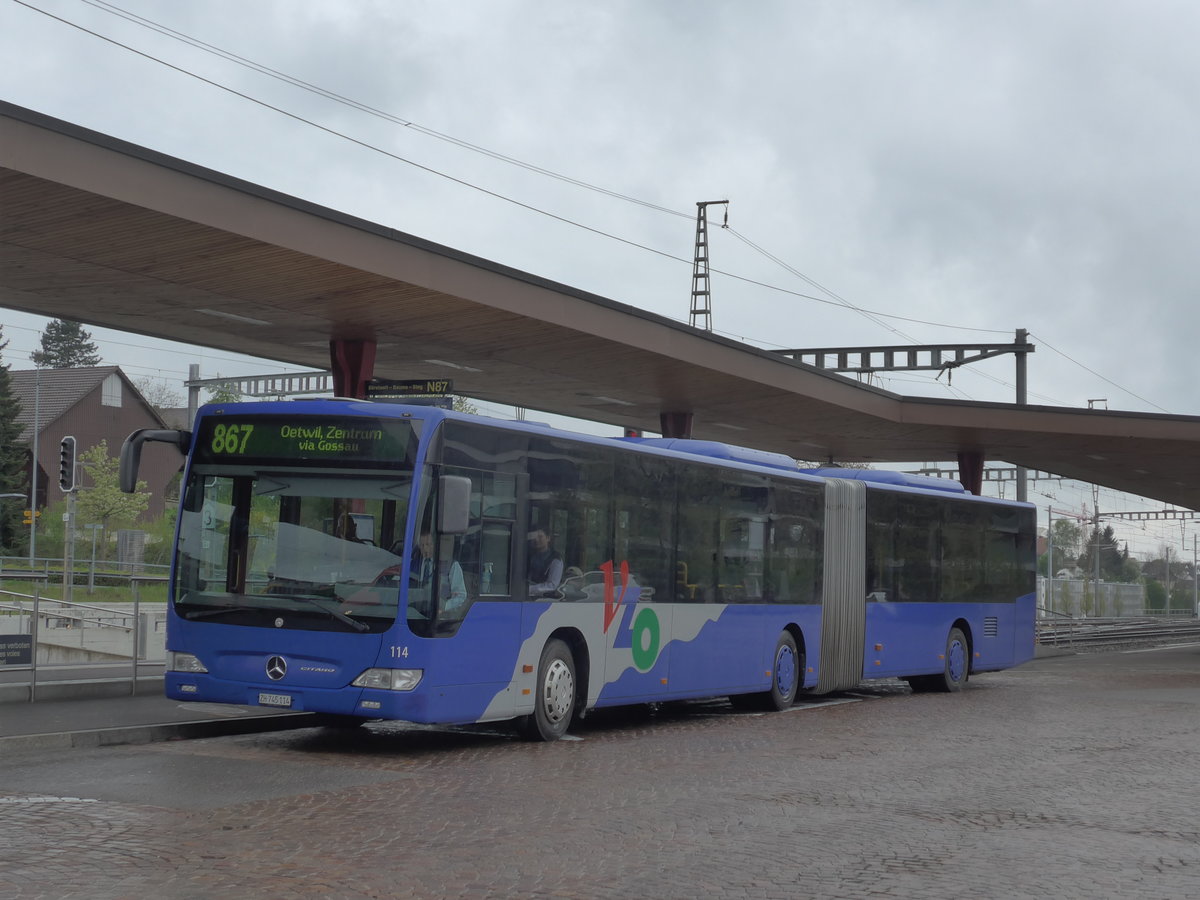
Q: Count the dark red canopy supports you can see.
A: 3